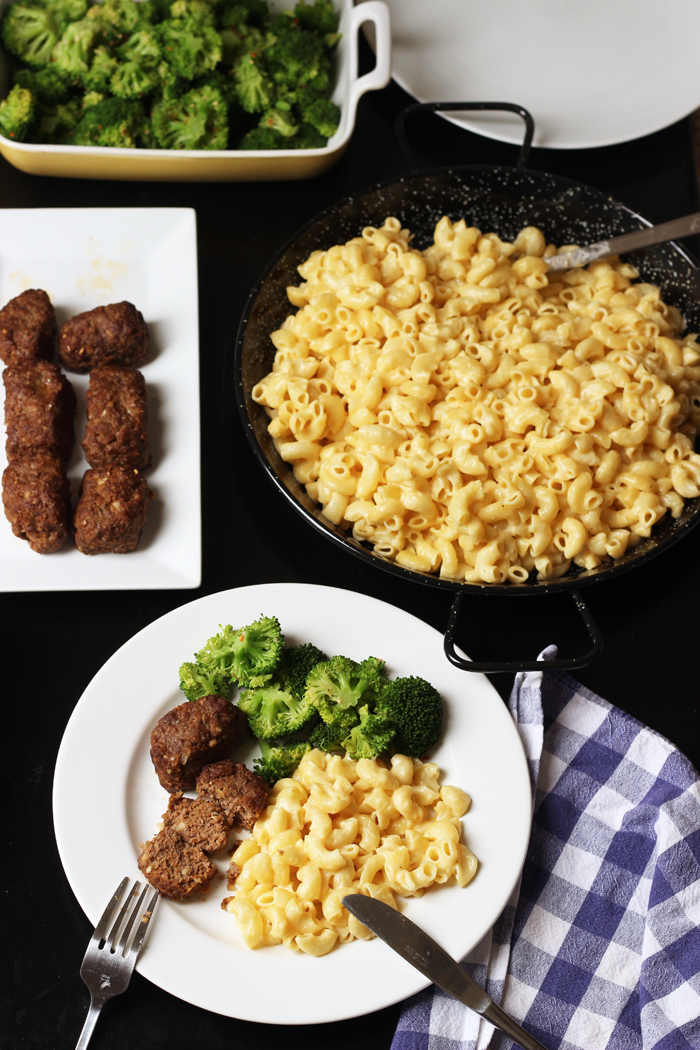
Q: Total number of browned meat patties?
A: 8